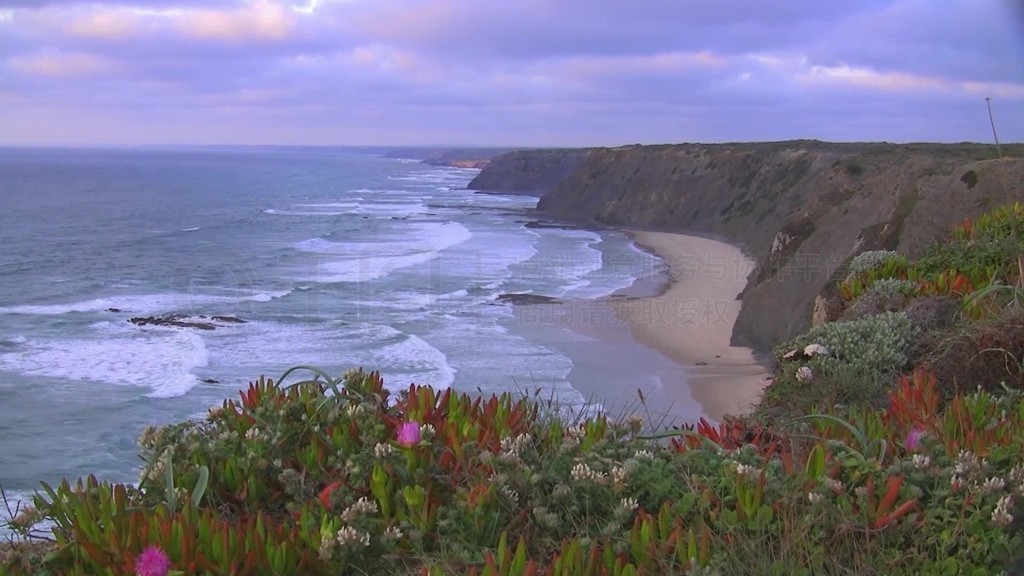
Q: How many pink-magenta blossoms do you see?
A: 3